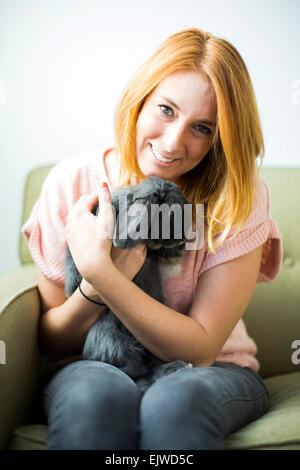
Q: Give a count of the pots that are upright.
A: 0